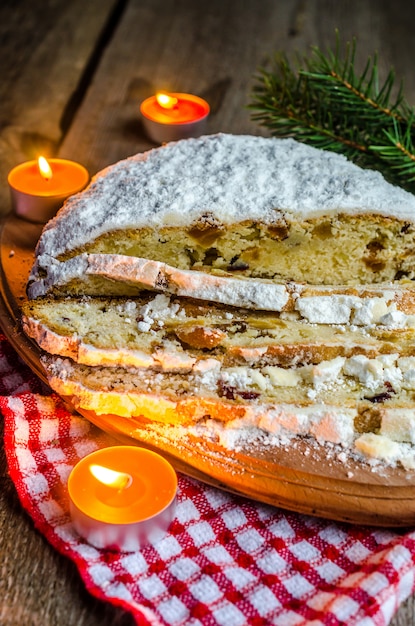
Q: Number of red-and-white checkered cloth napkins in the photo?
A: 1